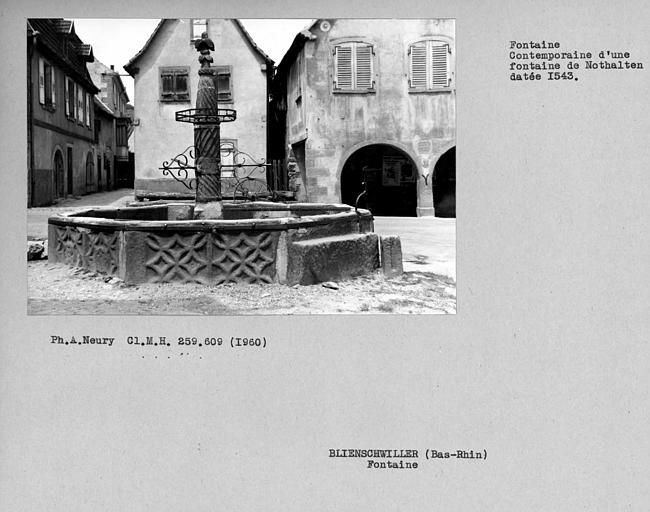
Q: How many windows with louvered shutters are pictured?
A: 2